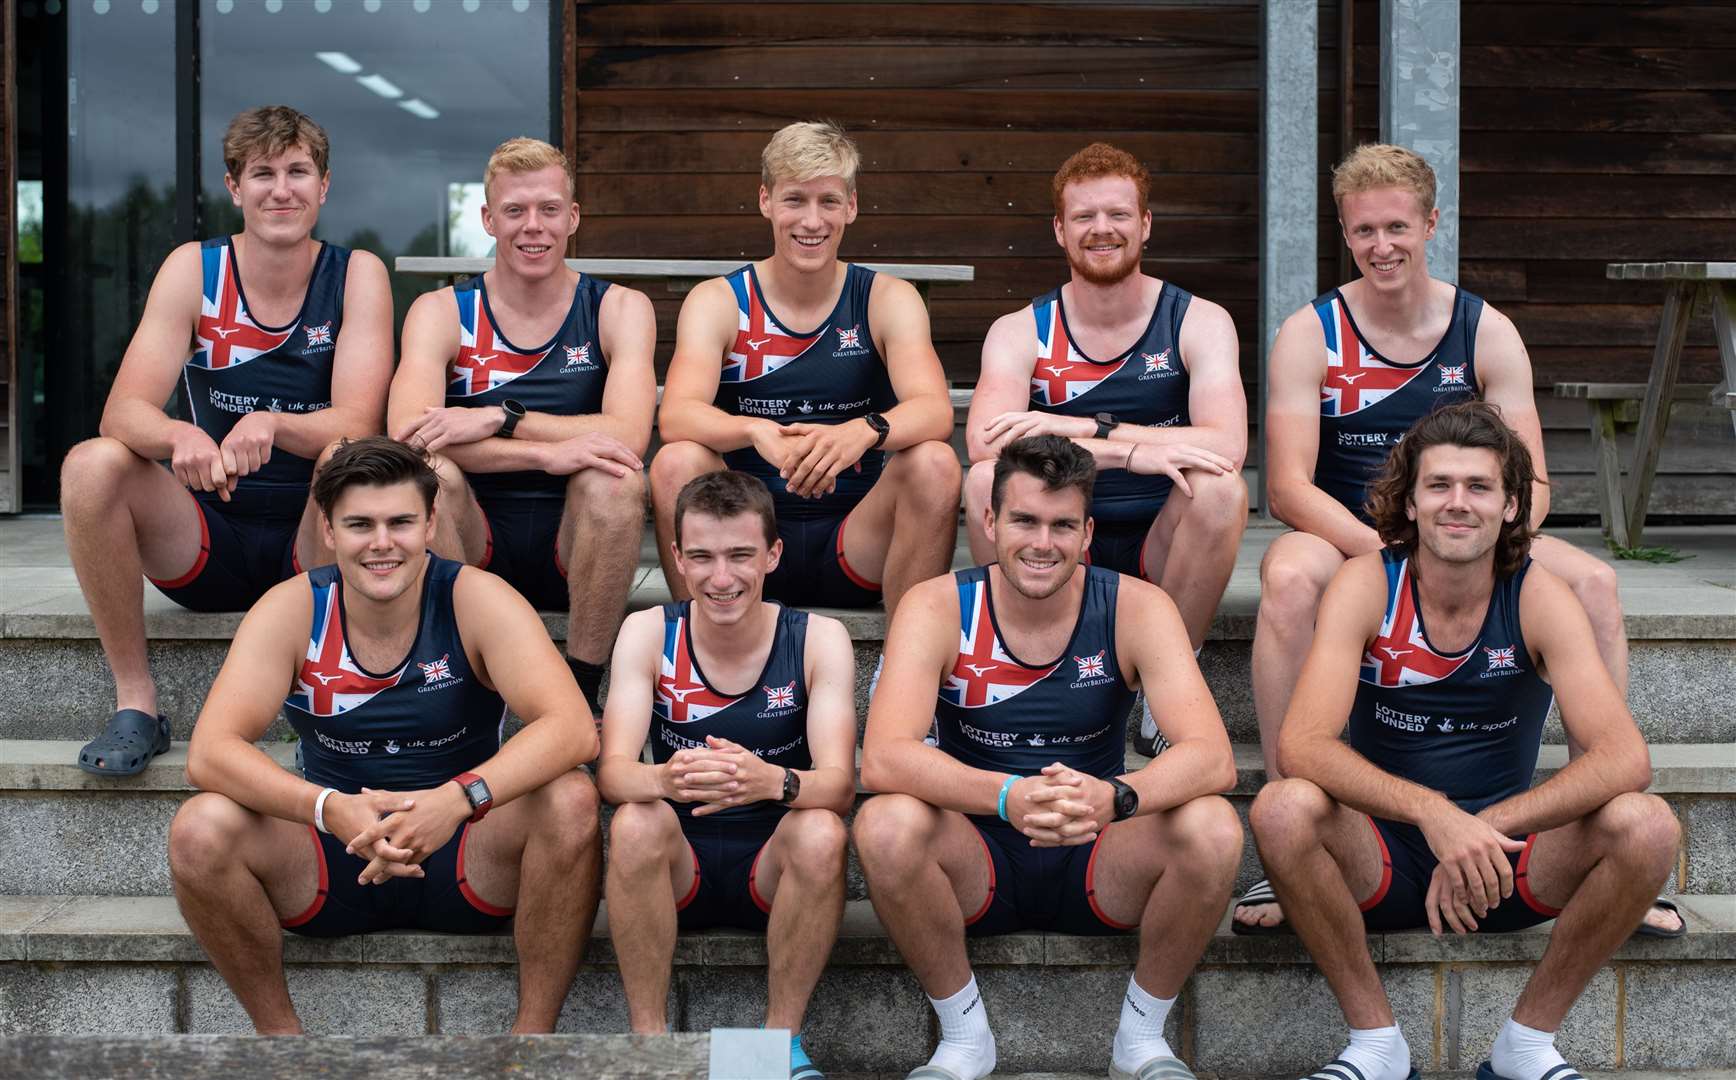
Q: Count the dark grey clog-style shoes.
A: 1